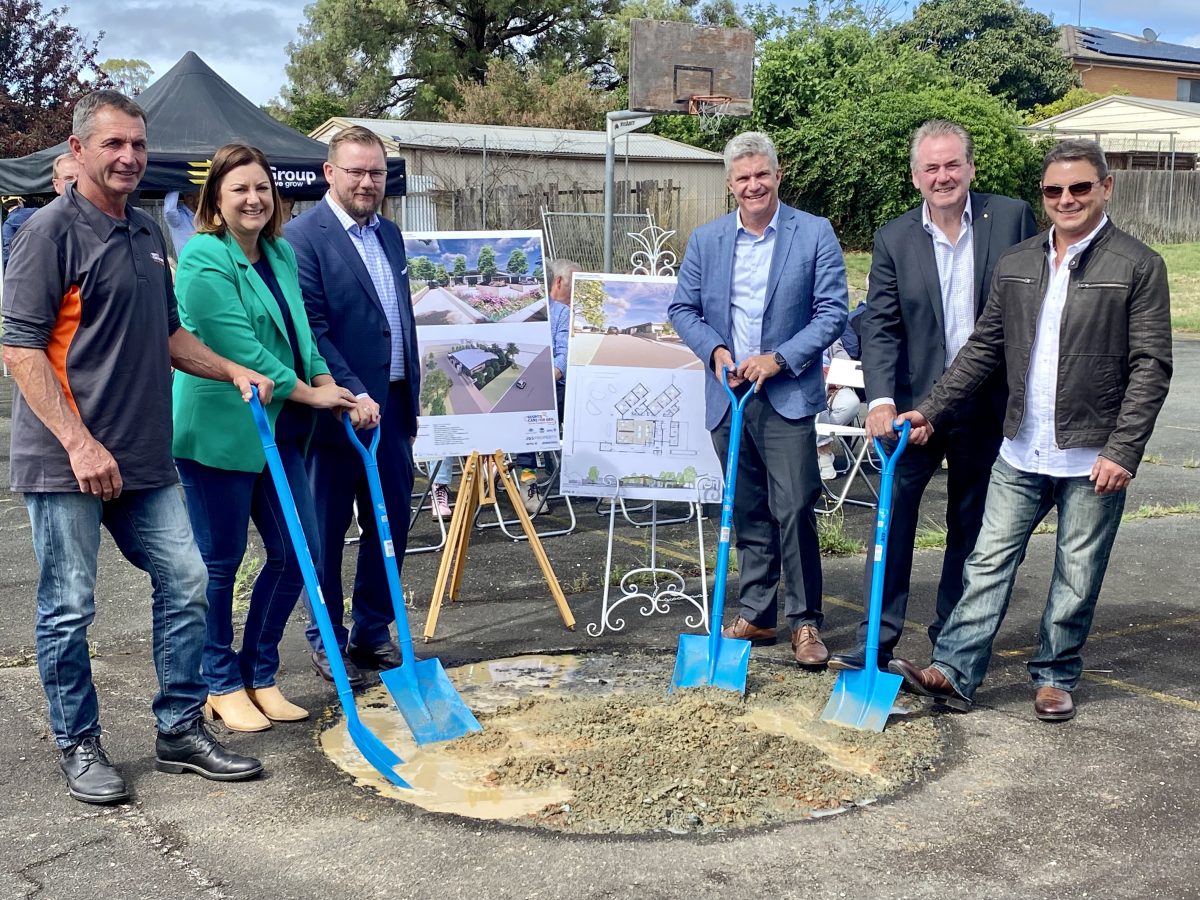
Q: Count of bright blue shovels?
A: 4